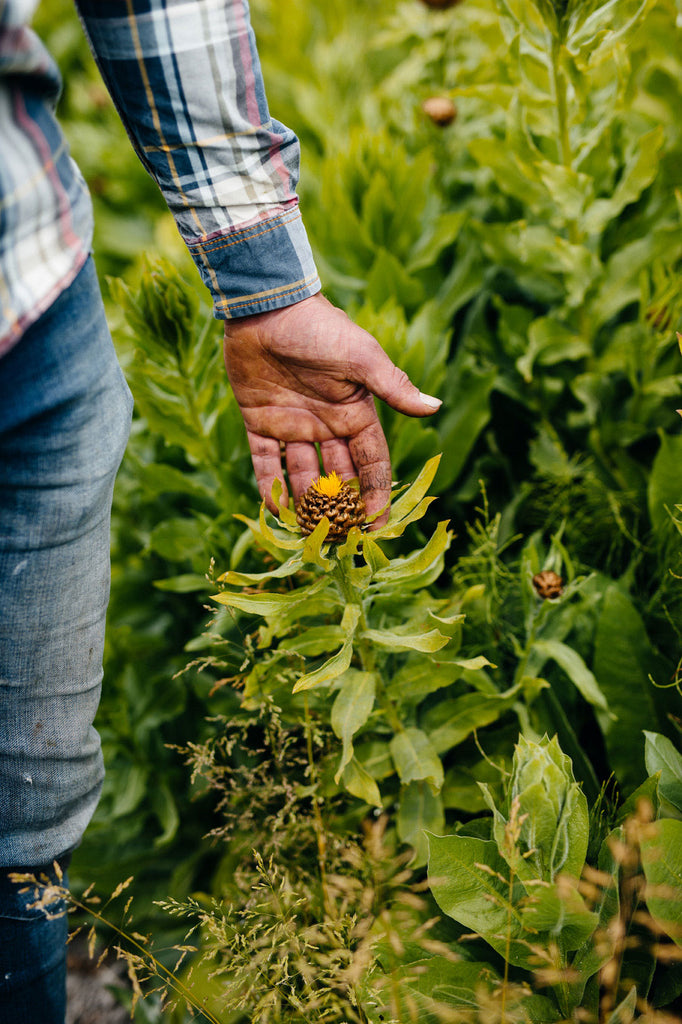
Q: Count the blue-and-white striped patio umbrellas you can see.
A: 0